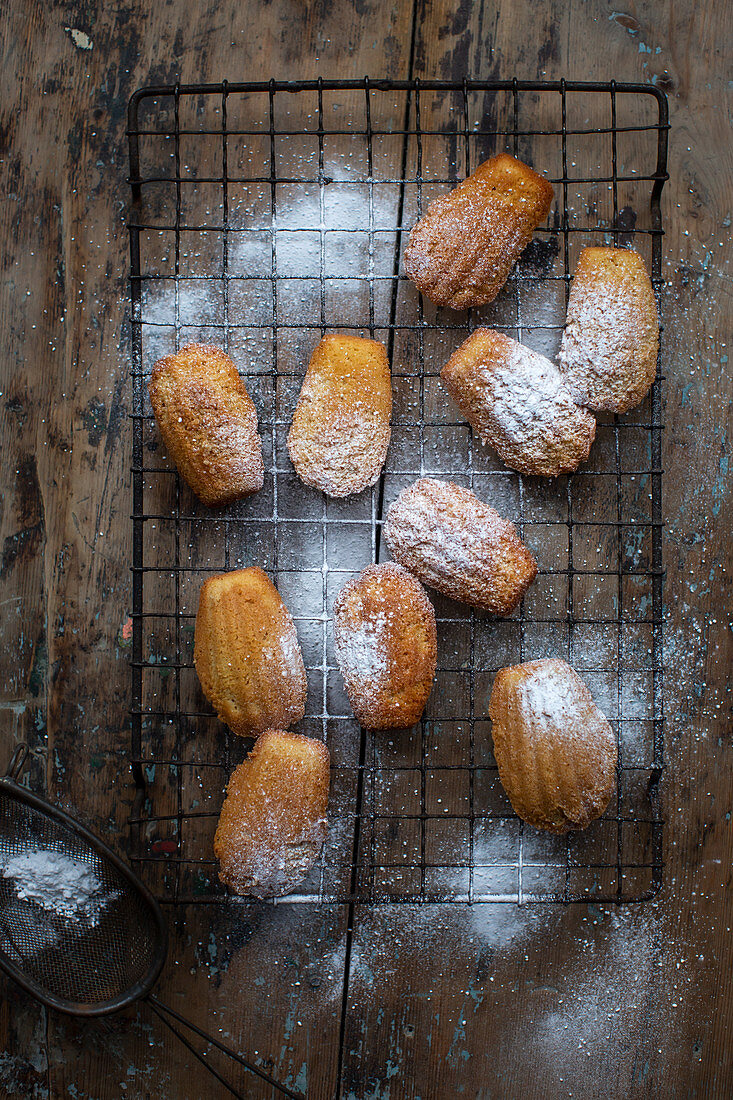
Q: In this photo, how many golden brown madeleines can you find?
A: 10